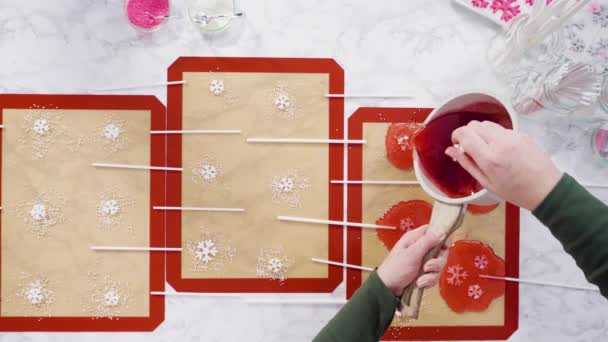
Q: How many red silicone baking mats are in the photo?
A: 3